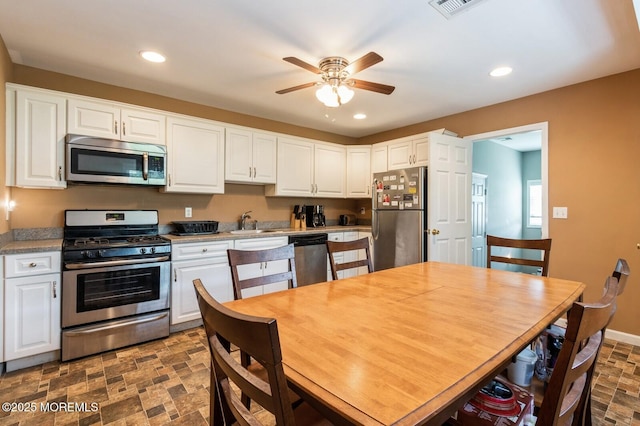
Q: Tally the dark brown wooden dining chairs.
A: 6